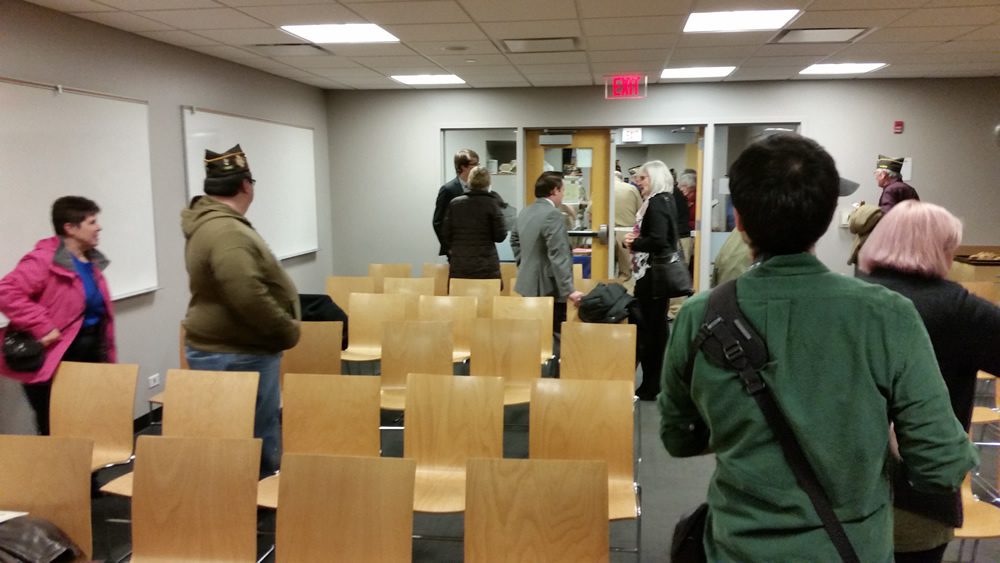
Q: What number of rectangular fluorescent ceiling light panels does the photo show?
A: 5